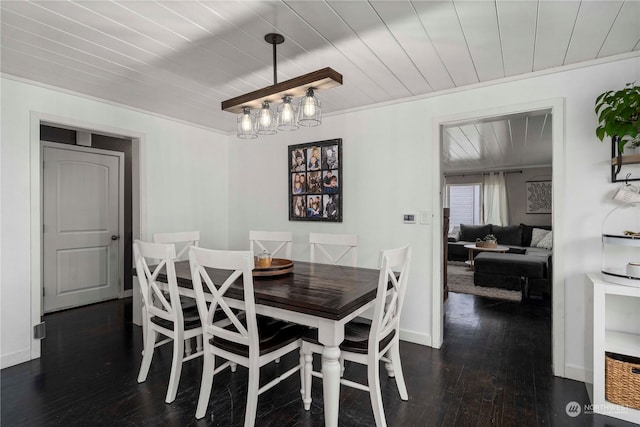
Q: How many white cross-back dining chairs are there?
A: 6